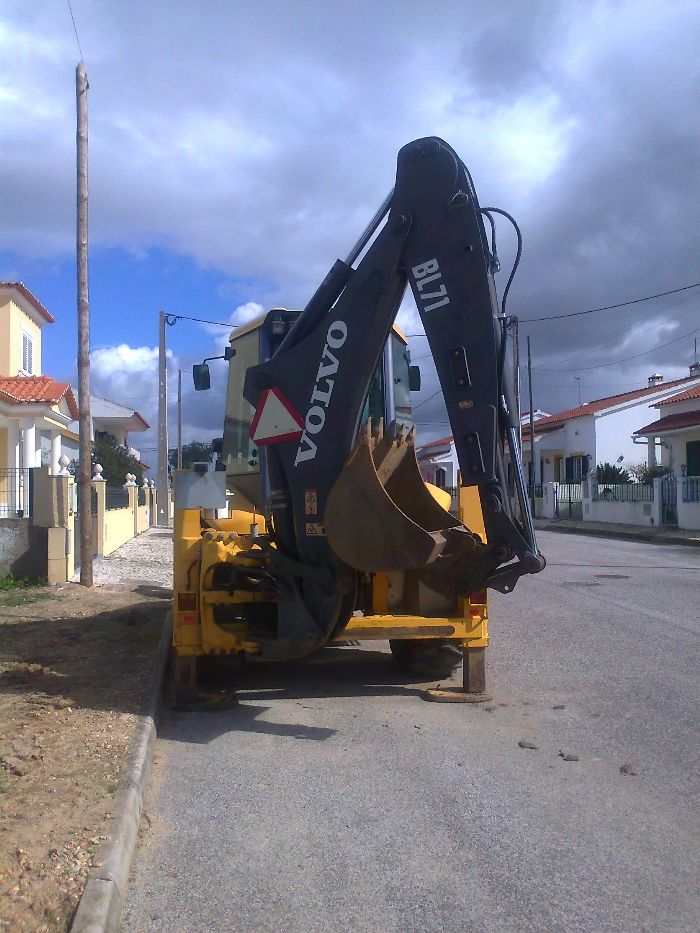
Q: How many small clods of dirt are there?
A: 3